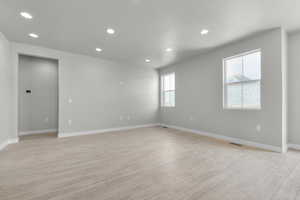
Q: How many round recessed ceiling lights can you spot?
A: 7